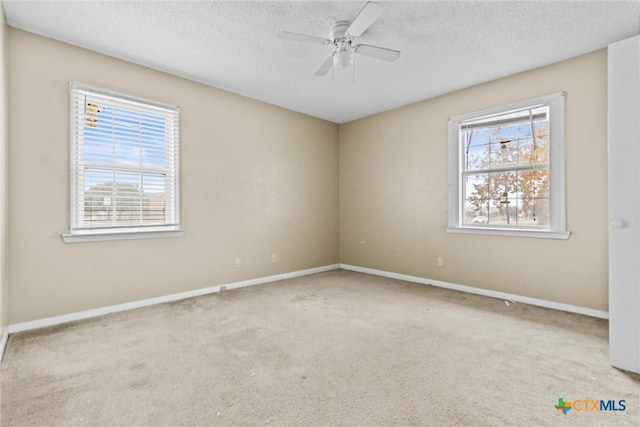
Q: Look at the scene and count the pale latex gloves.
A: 0